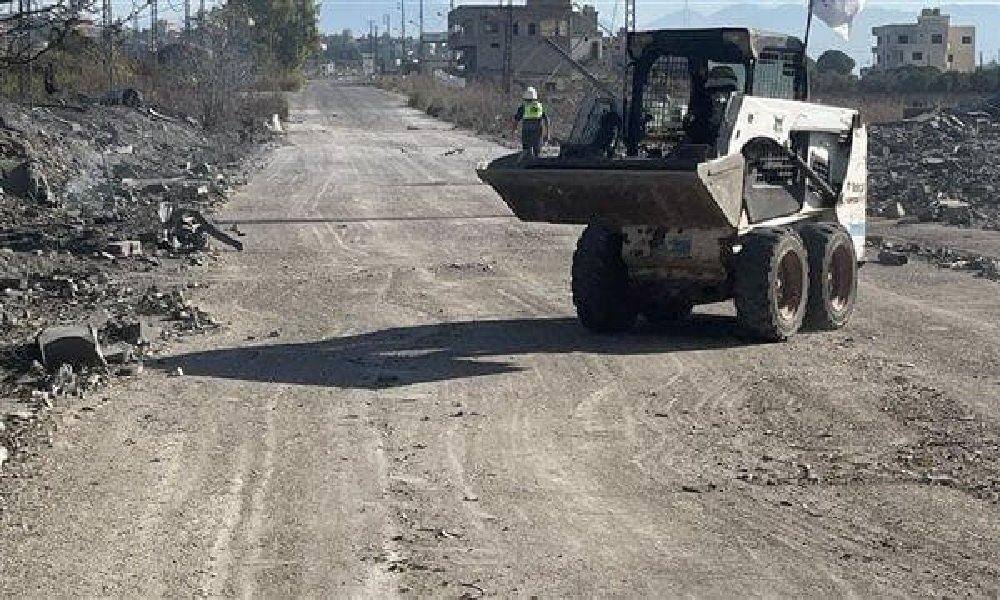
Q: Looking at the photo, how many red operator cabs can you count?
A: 0